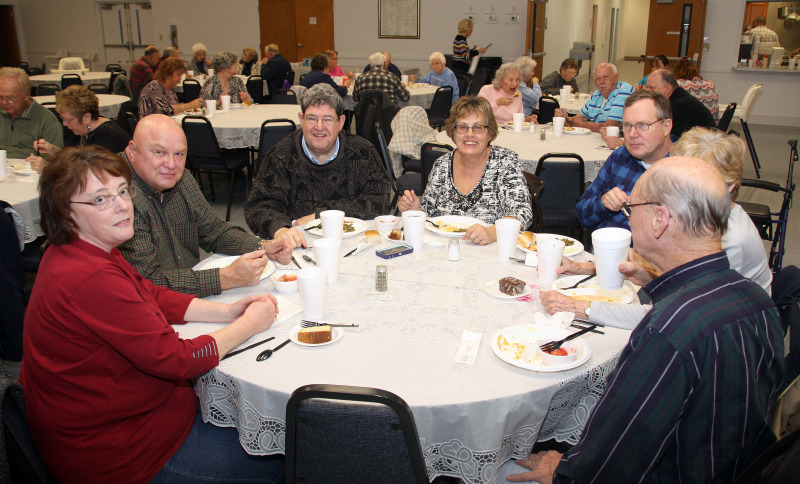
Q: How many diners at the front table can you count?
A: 7